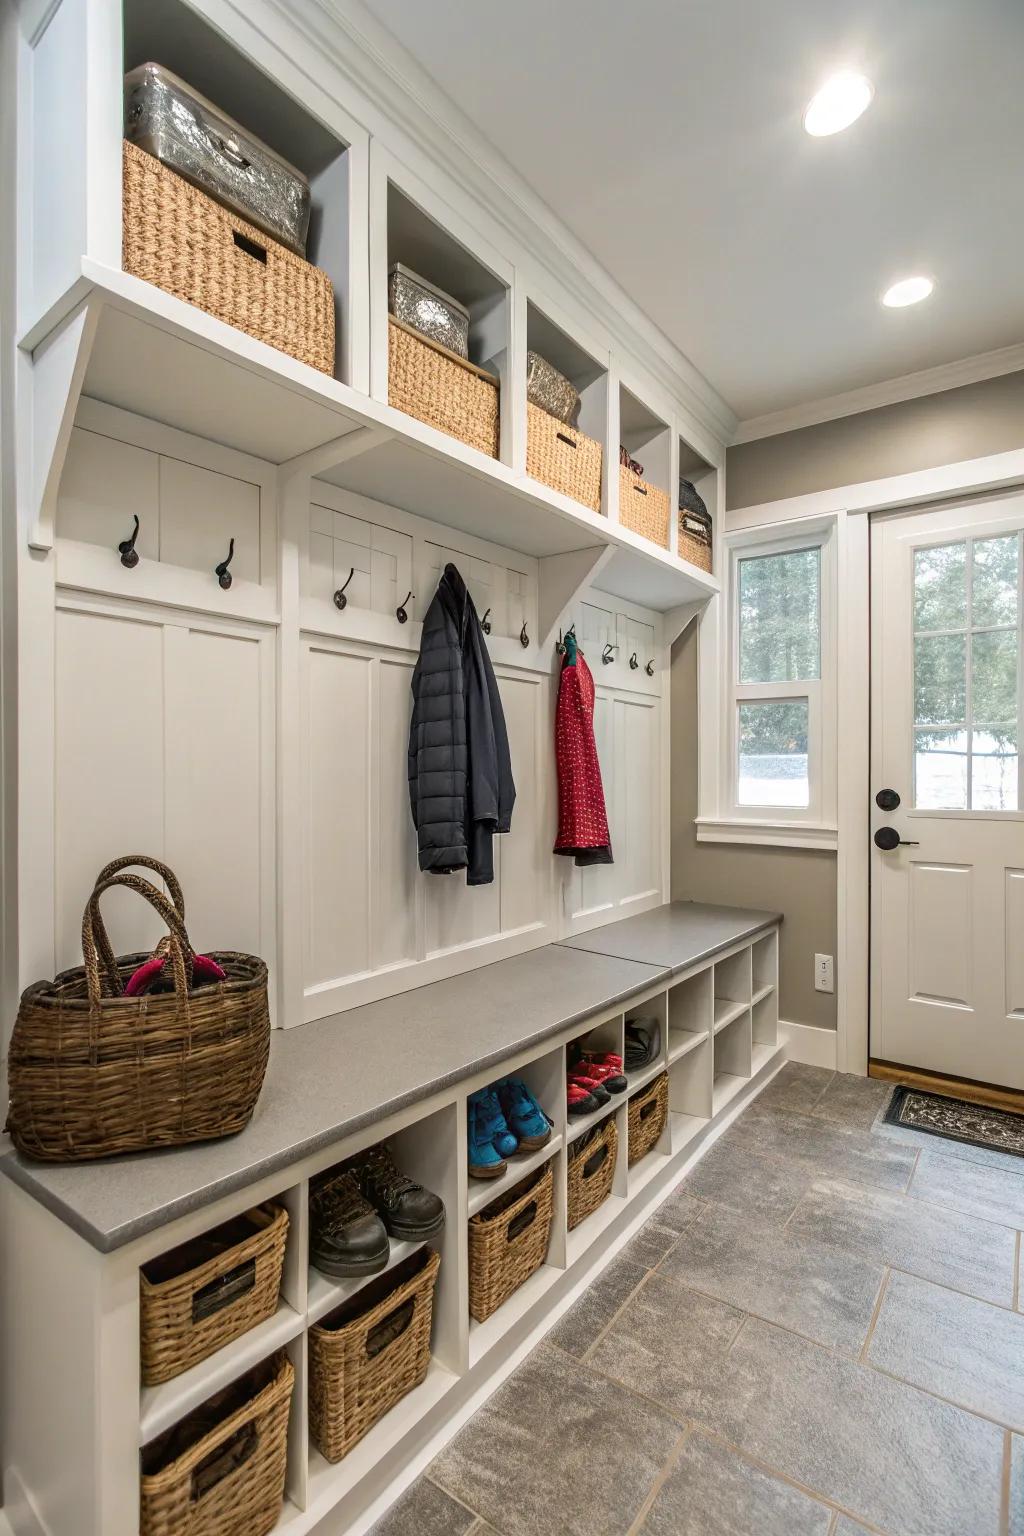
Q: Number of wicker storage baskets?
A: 12